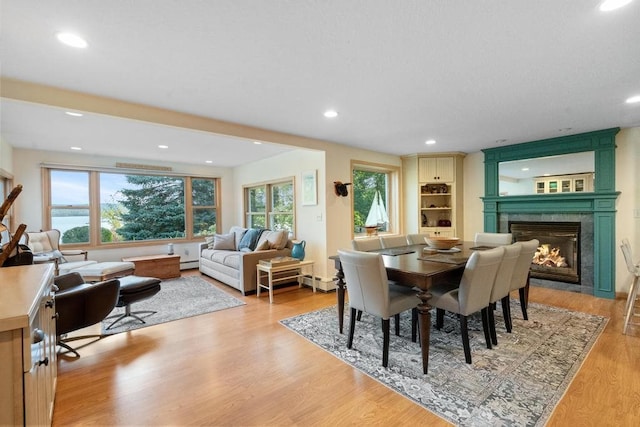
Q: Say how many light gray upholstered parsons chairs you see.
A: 8